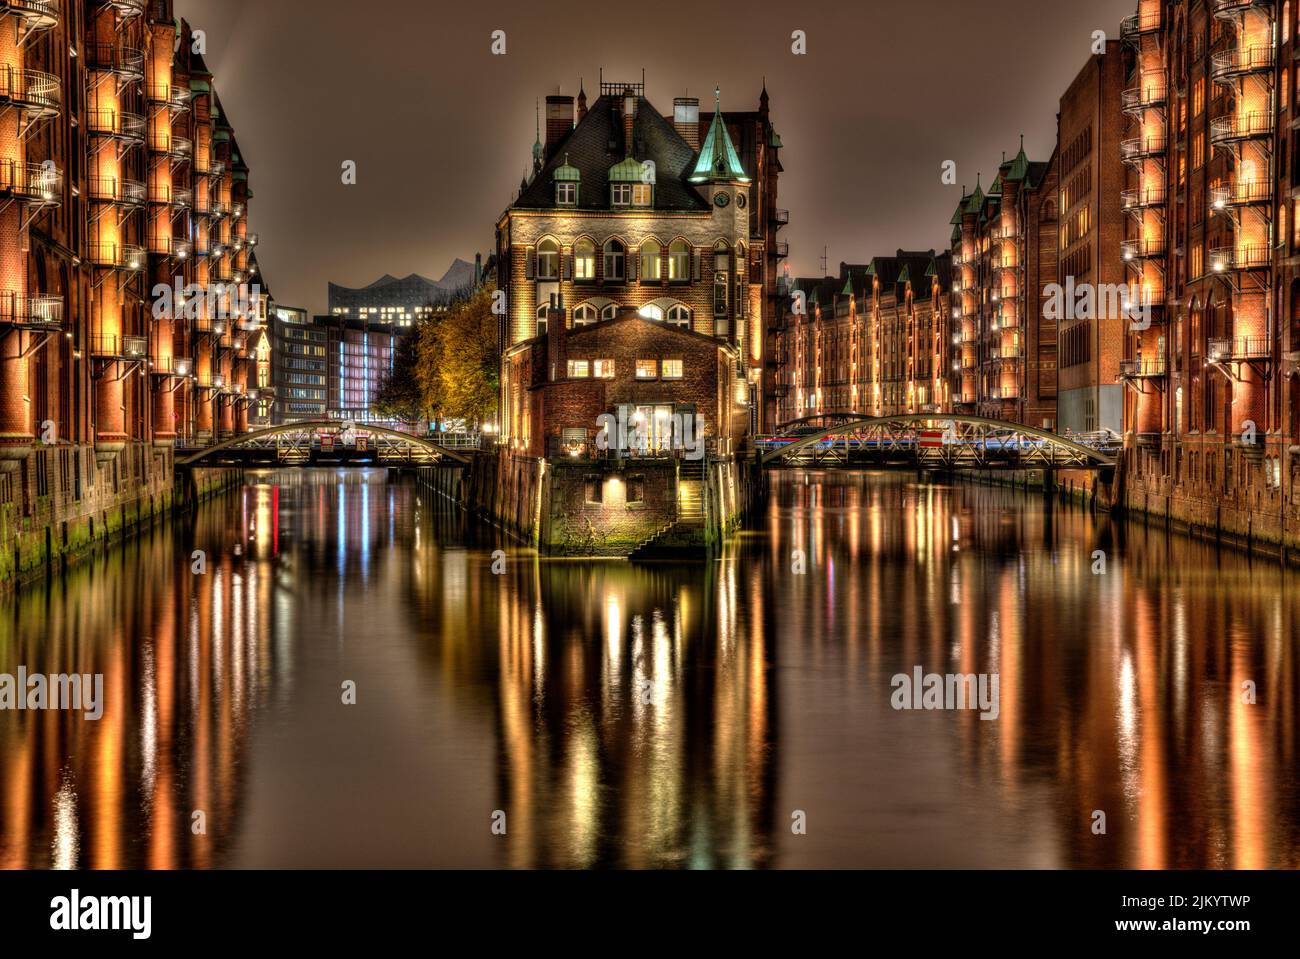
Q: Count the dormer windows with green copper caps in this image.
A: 2